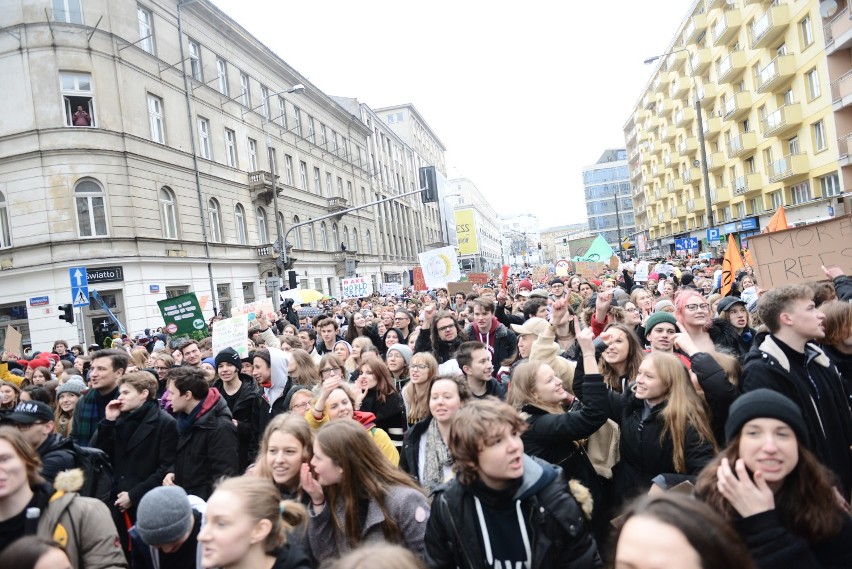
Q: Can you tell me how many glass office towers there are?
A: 1